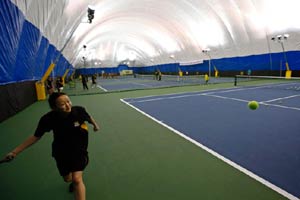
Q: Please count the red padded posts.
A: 0